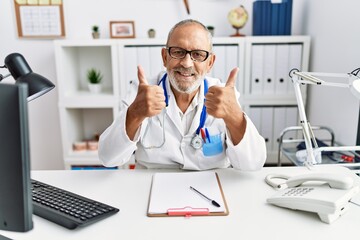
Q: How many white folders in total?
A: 13